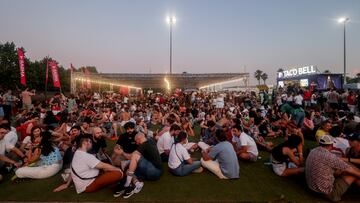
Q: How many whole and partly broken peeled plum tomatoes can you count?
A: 0